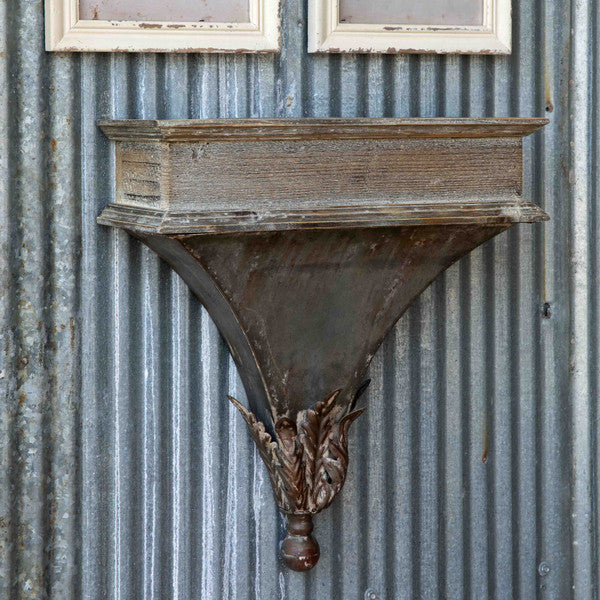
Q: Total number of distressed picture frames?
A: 2